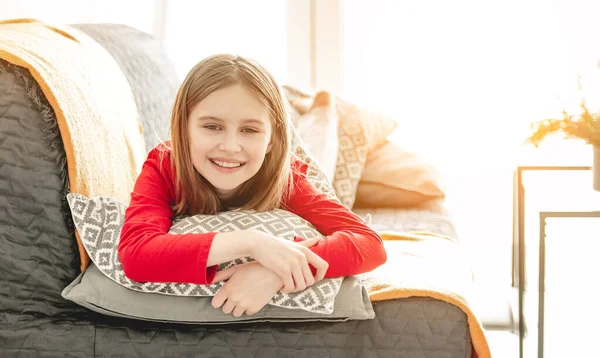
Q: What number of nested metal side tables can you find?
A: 2